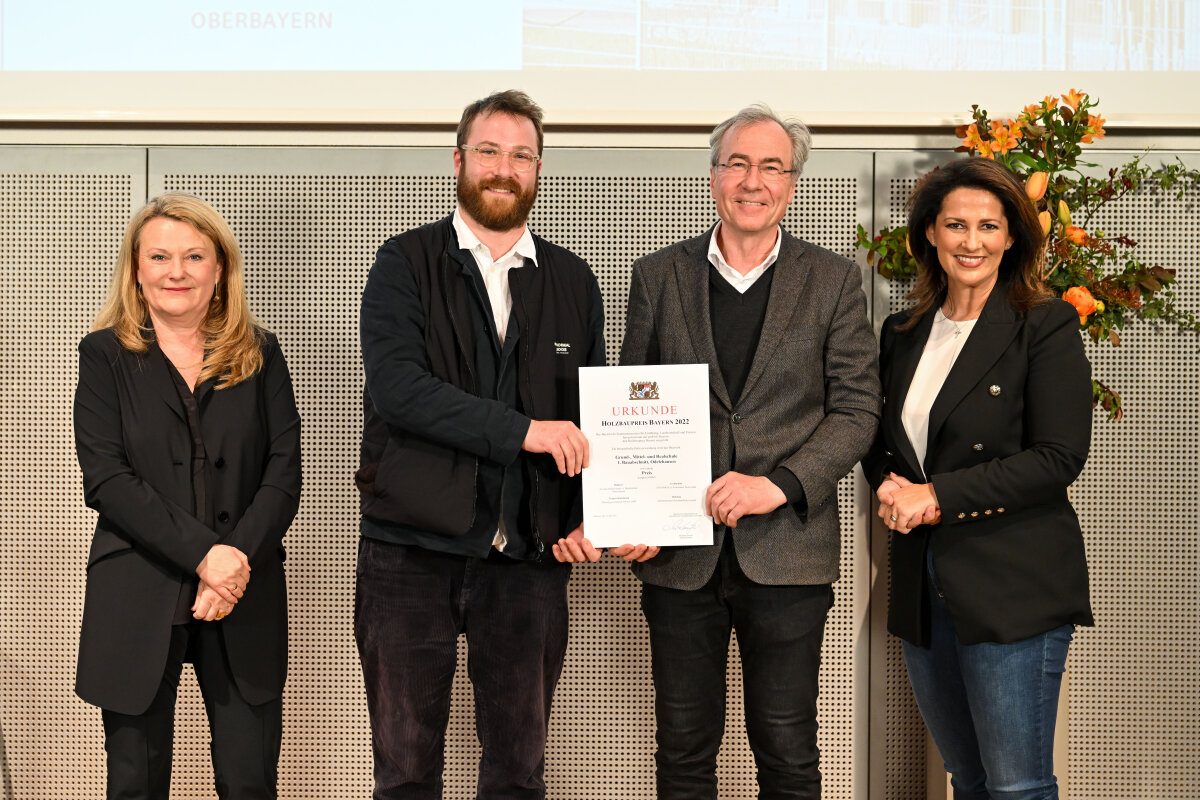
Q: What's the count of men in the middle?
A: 2